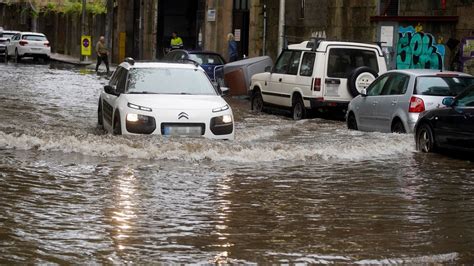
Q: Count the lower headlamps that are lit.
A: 2